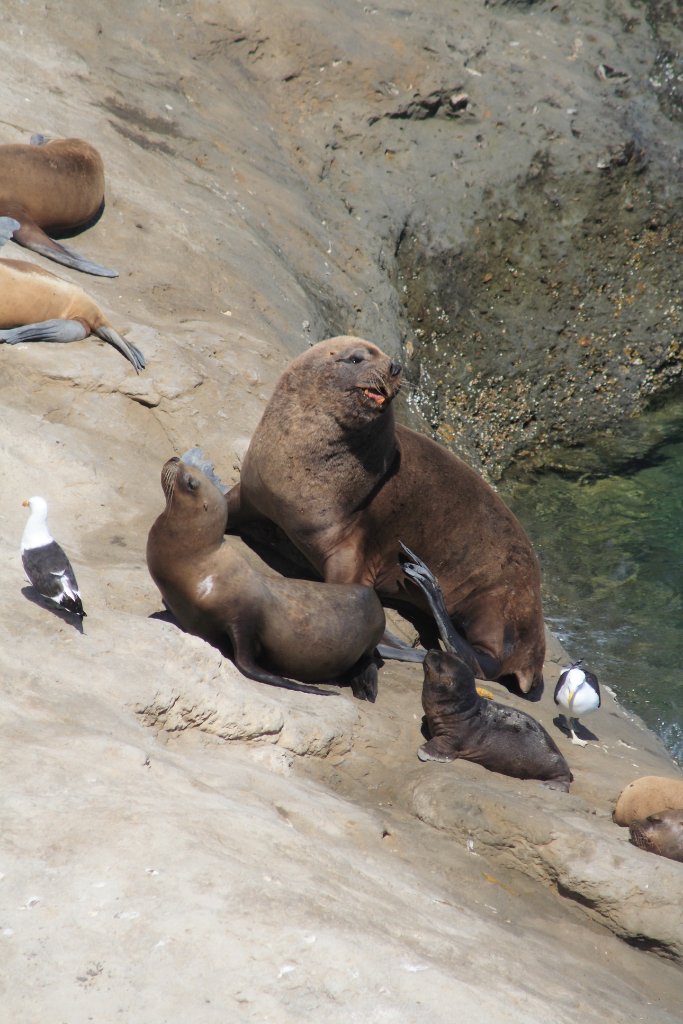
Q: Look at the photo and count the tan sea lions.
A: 2